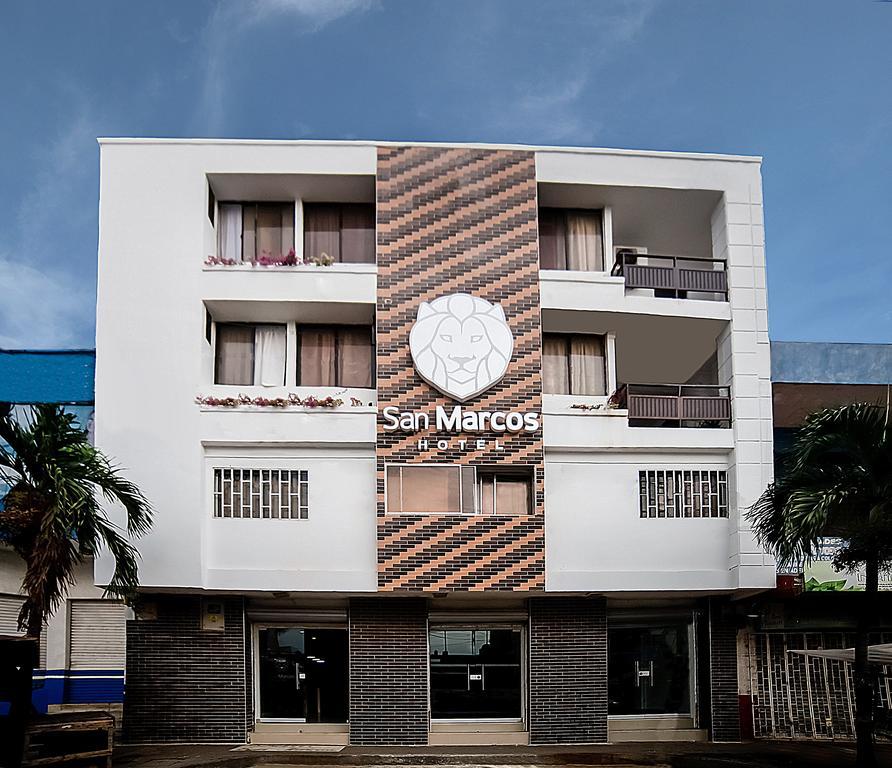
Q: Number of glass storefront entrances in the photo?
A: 3